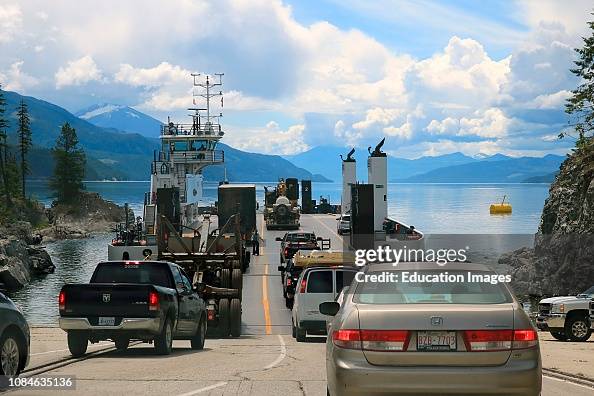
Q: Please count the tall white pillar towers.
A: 2